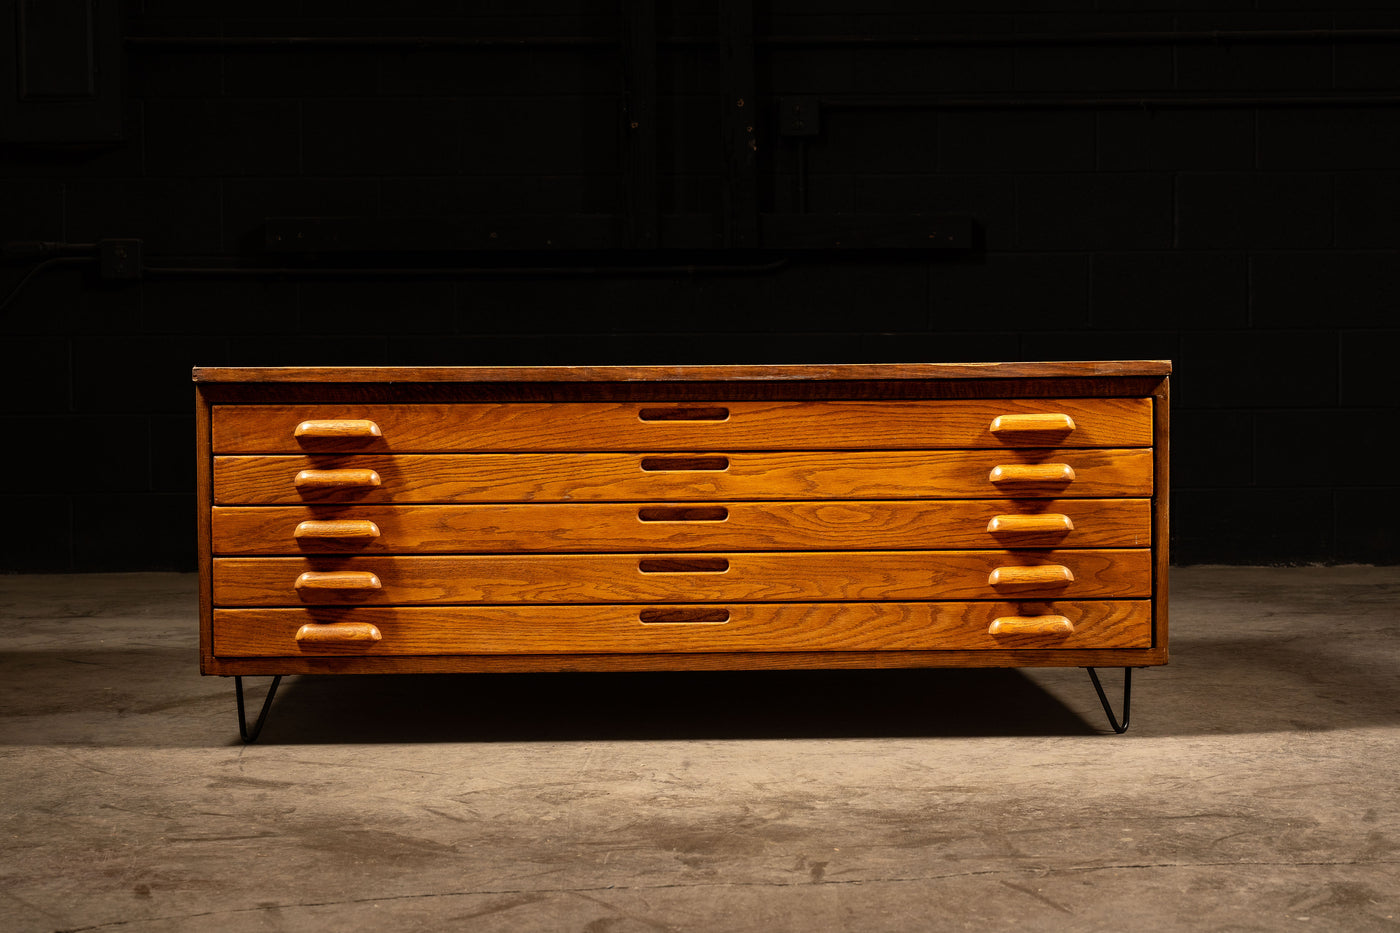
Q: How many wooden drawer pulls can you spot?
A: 10